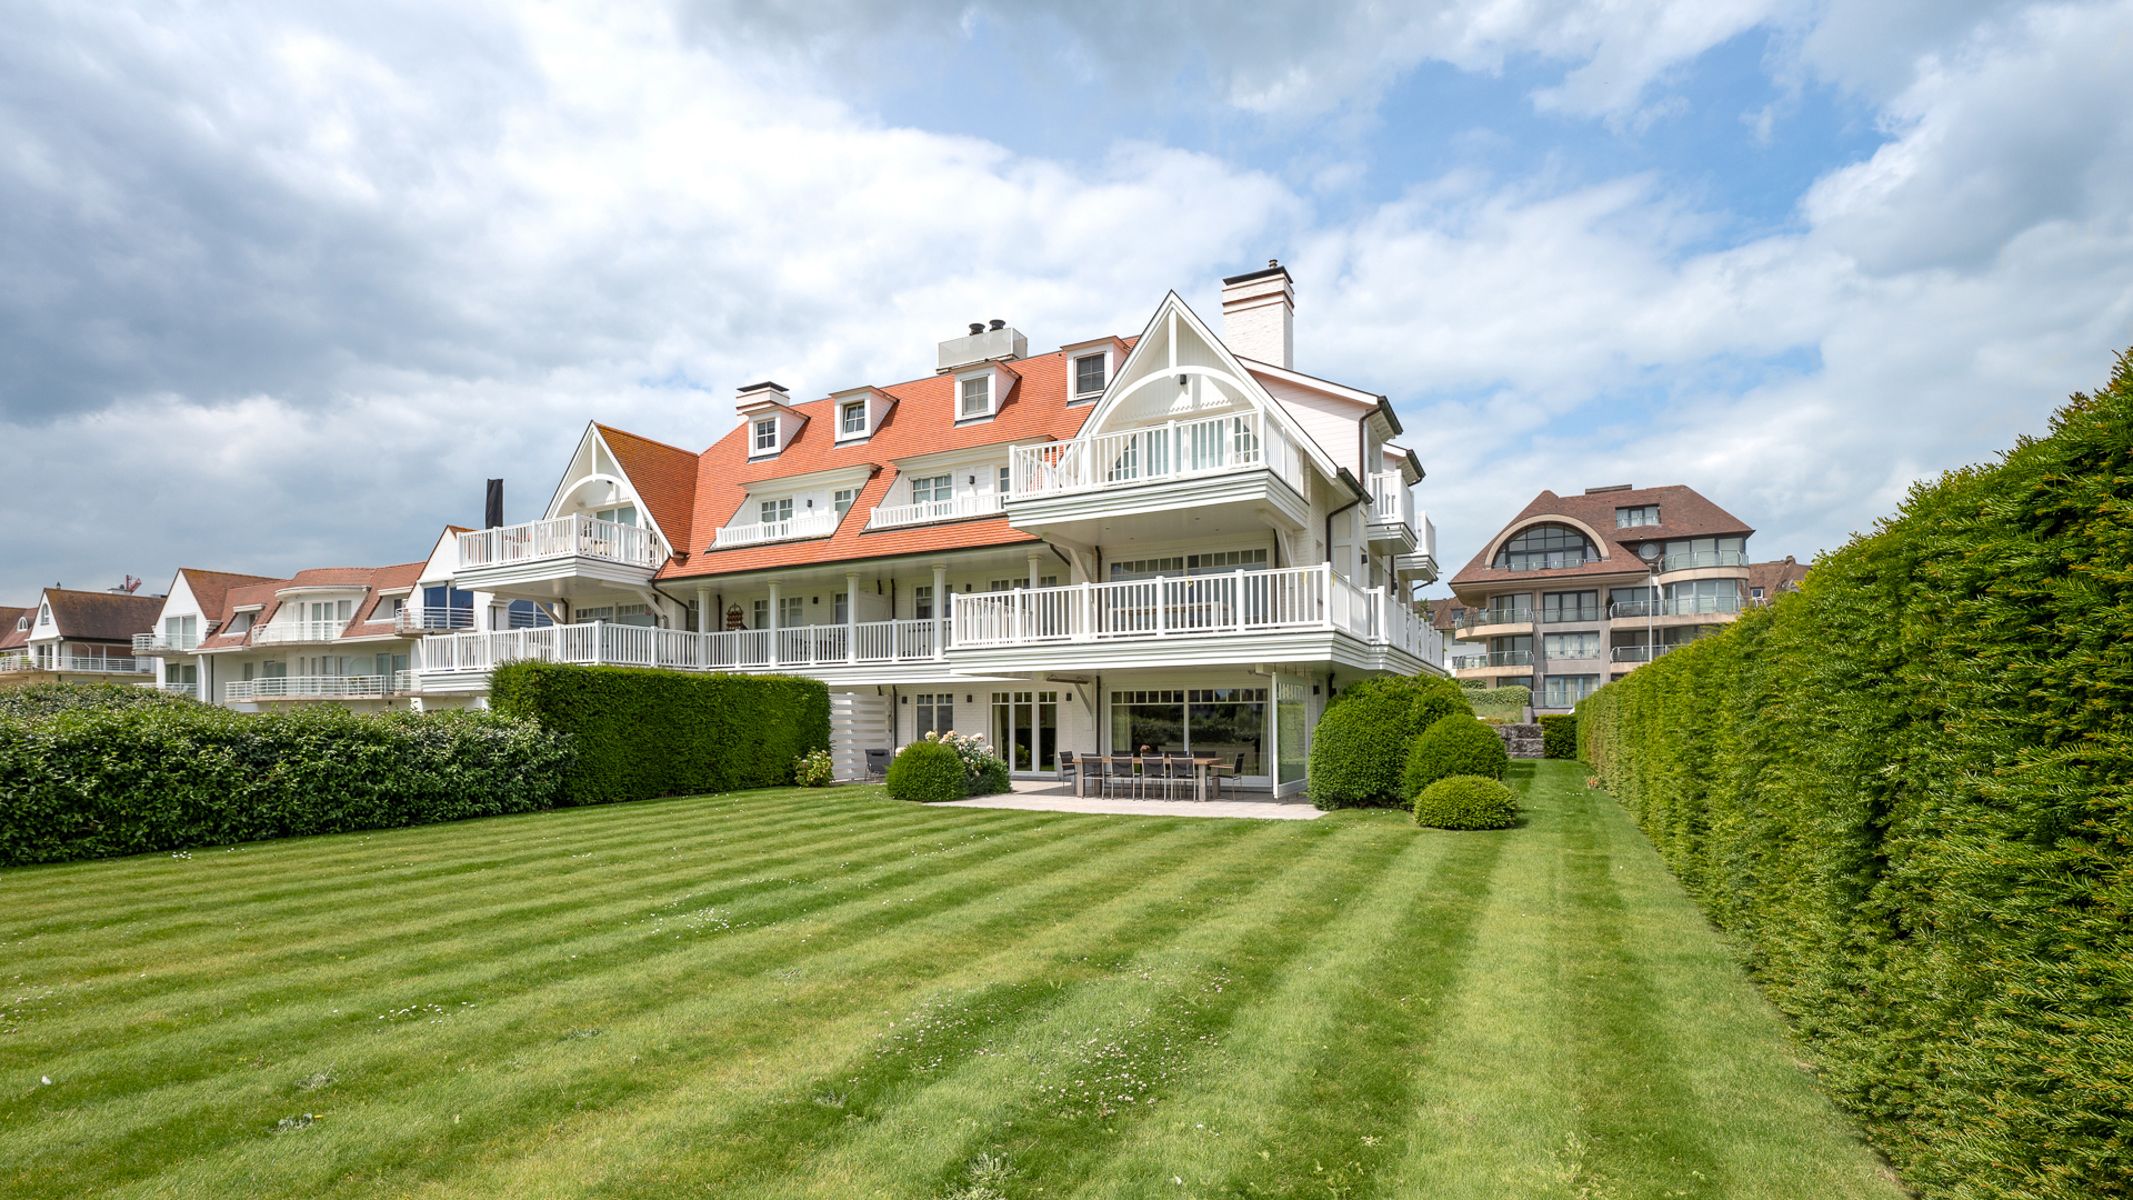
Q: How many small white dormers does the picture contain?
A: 4